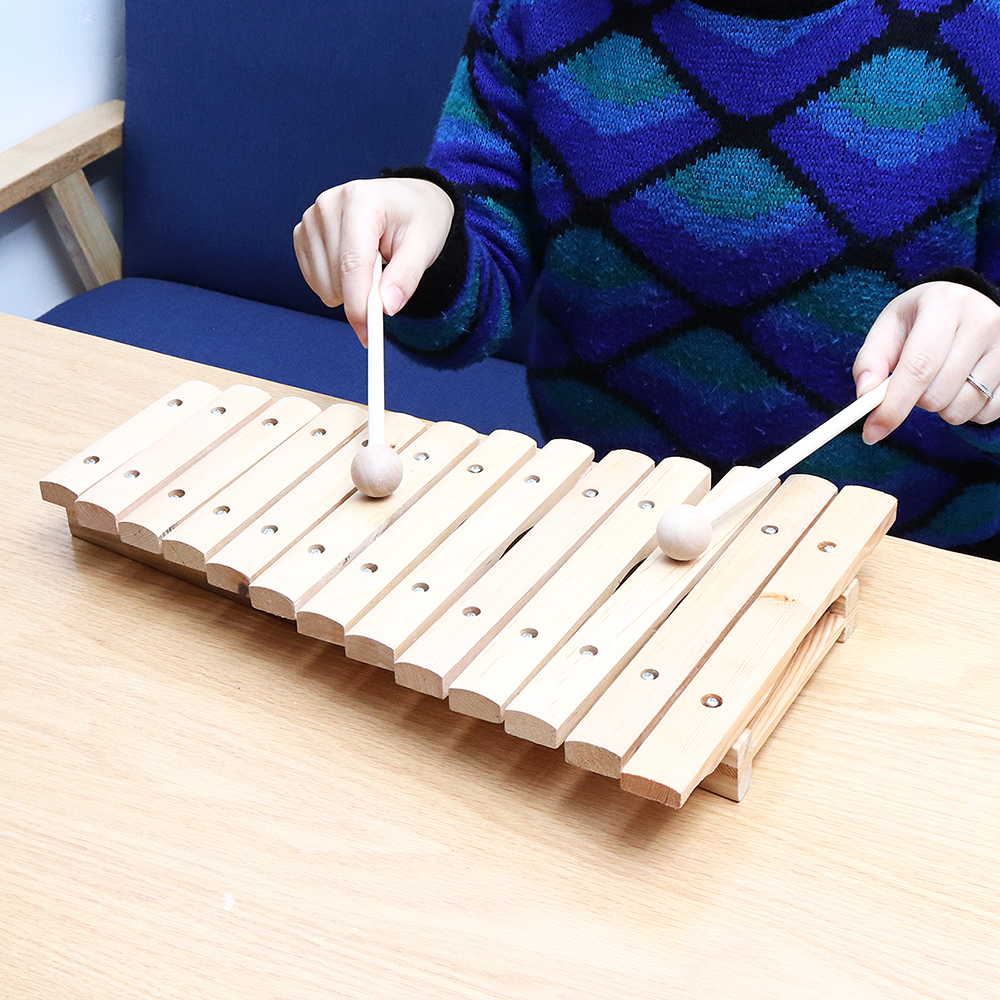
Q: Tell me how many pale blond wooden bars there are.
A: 13